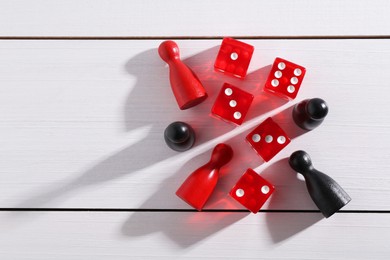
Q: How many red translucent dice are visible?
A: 5